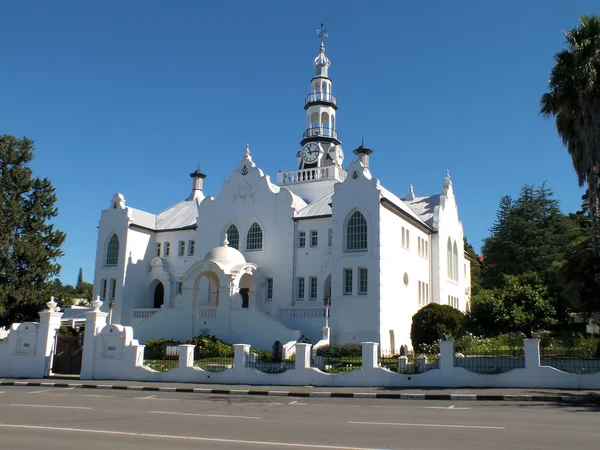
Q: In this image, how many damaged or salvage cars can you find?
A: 0